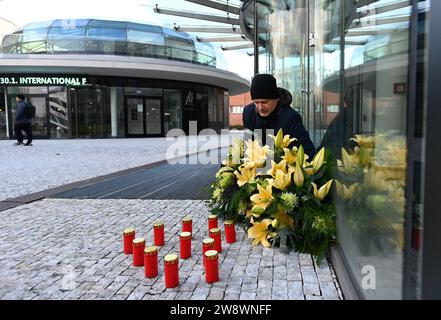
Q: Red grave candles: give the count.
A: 12